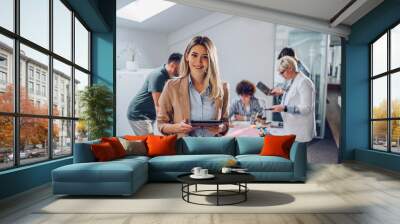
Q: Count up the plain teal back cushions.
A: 2